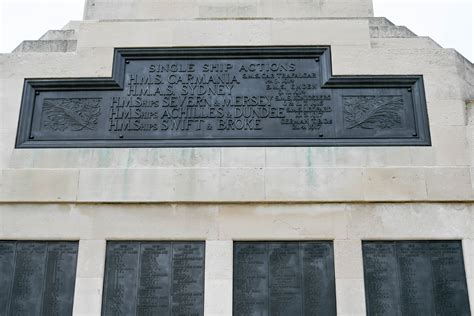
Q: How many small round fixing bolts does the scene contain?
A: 8